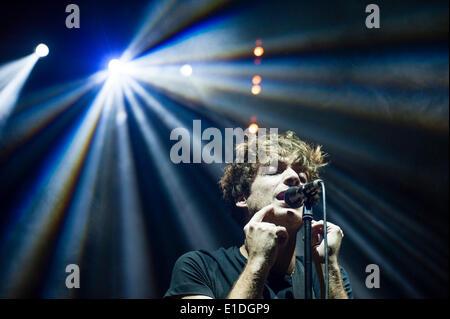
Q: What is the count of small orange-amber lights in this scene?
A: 4